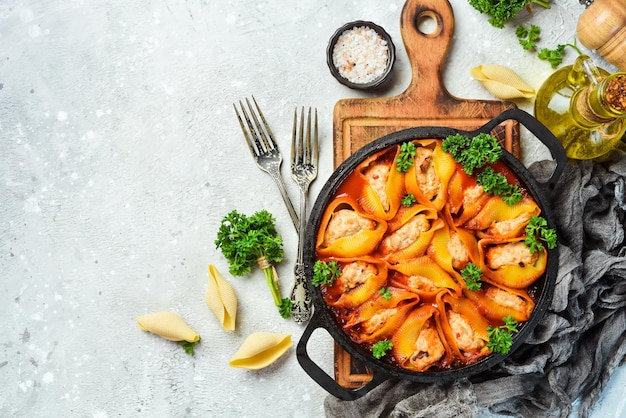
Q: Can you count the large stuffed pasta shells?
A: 14